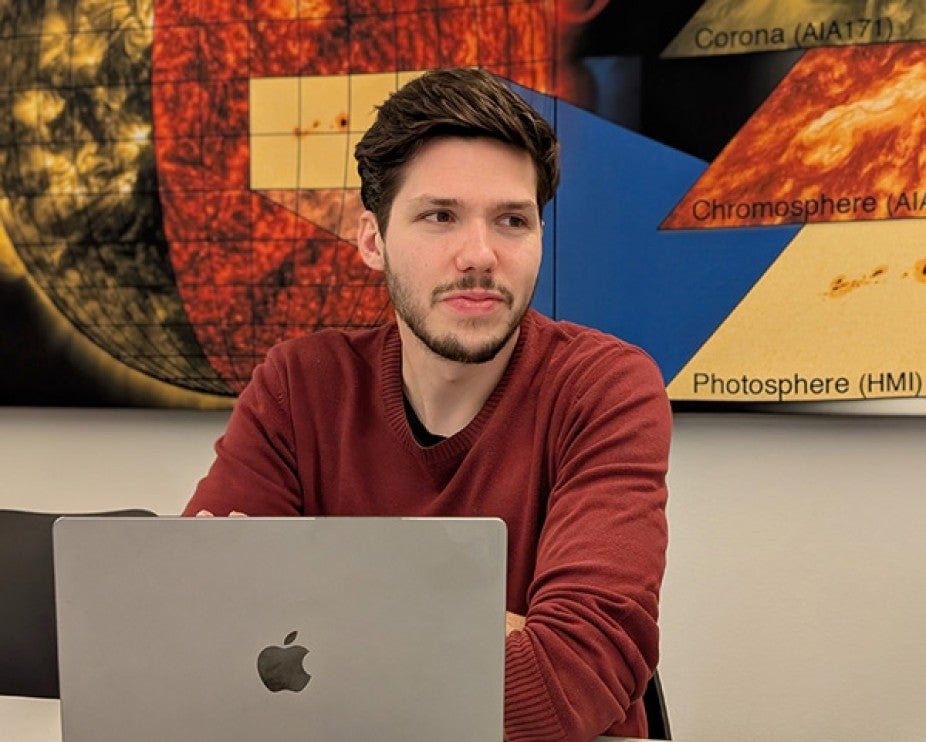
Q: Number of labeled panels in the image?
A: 3